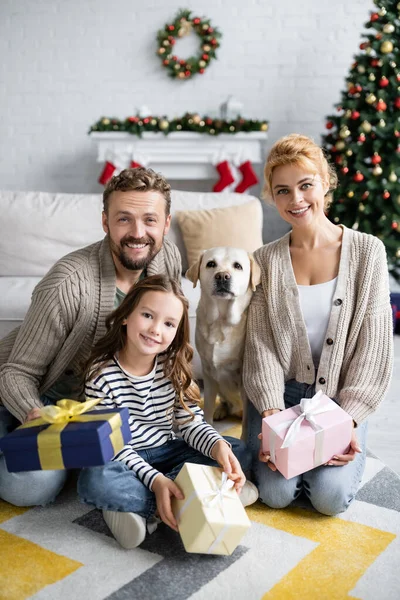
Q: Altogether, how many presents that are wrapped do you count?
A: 3